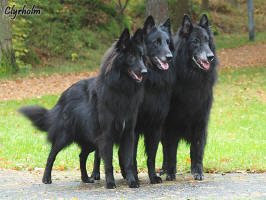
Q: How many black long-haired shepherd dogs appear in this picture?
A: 3